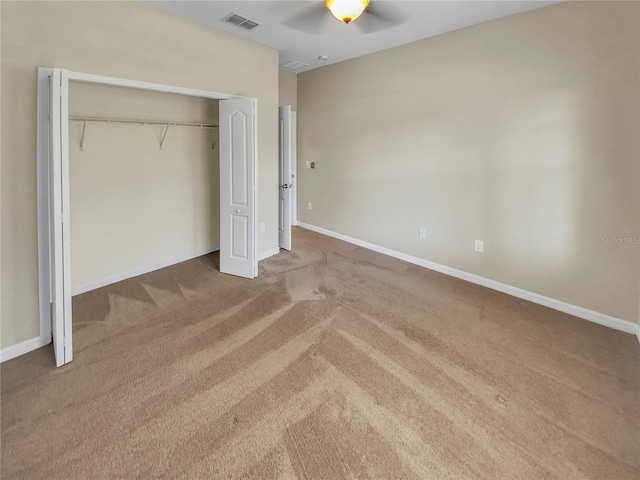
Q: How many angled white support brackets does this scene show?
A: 3